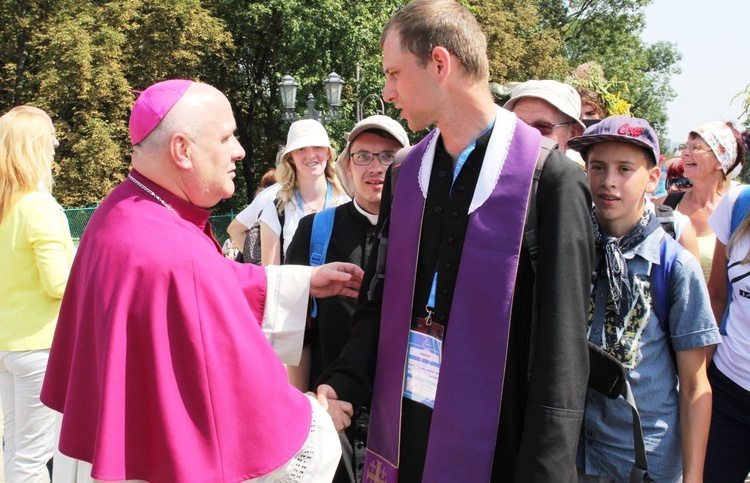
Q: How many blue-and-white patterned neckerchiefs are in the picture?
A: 1